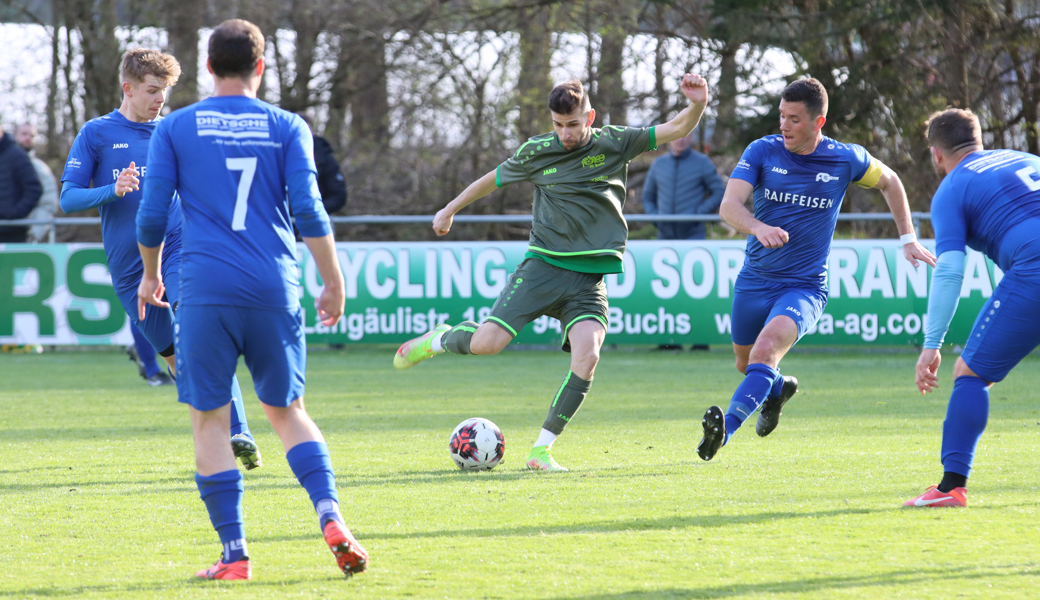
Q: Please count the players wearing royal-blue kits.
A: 4